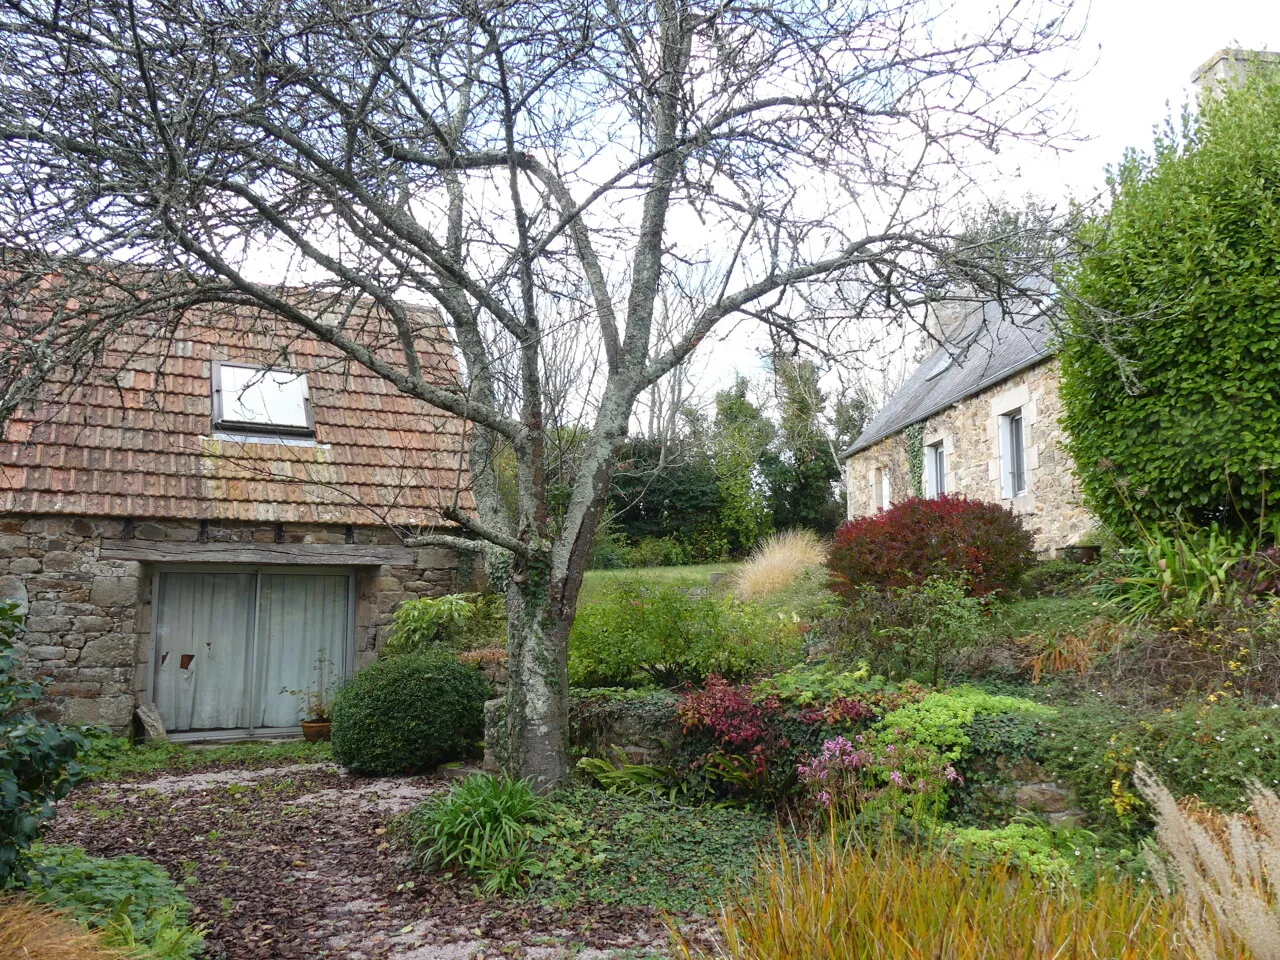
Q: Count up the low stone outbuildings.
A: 1